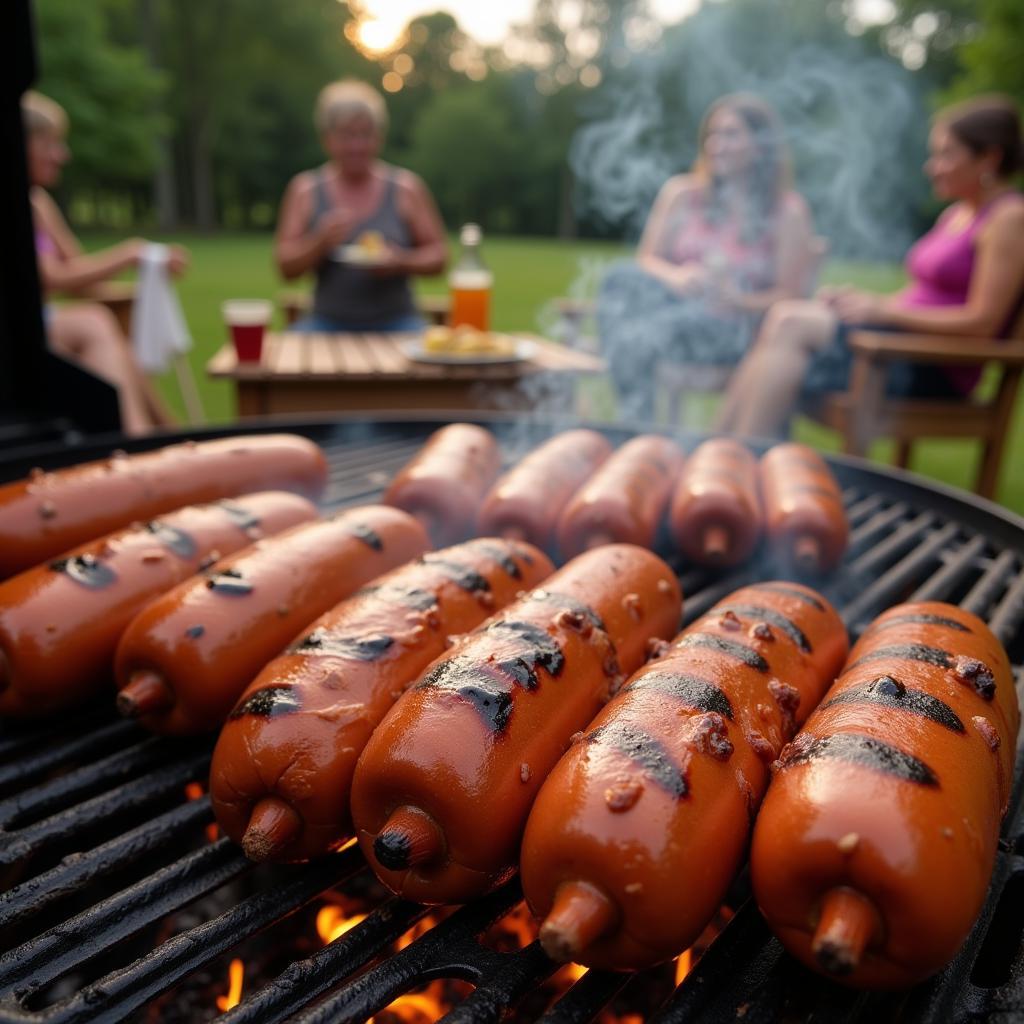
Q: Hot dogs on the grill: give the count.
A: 12